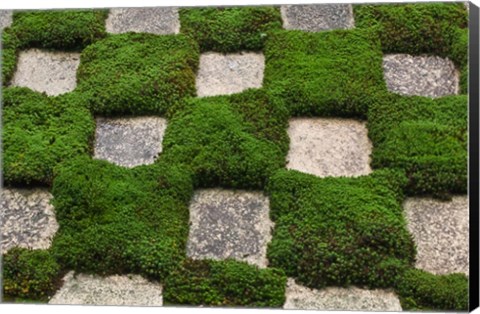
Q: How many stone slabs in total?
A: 13